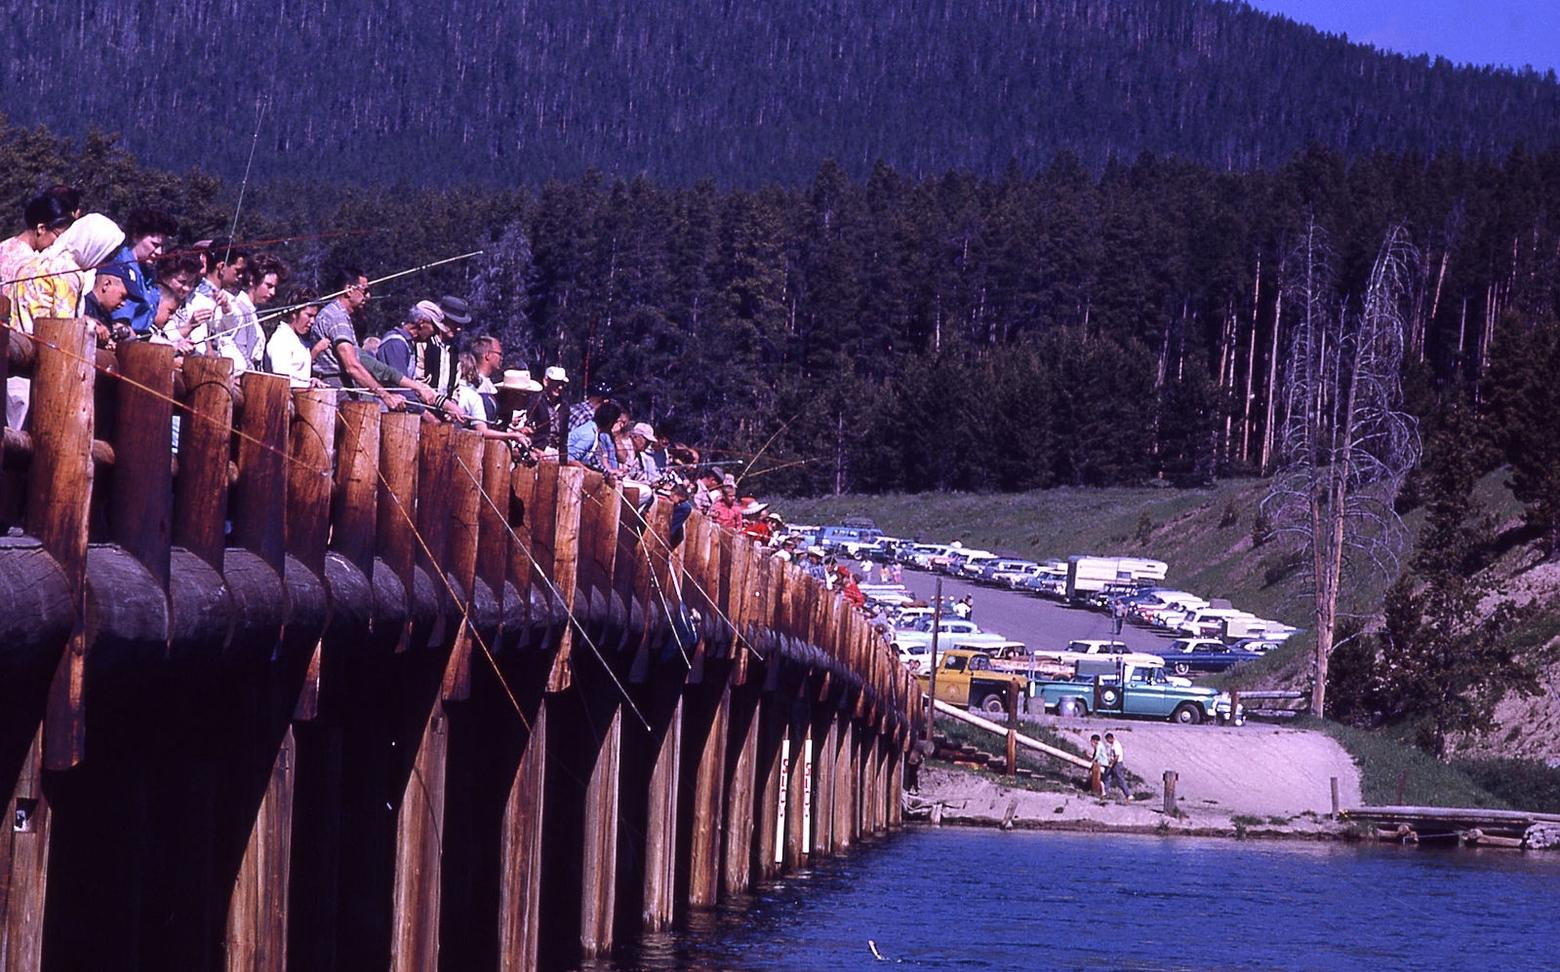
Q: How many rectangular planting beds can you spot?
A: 0